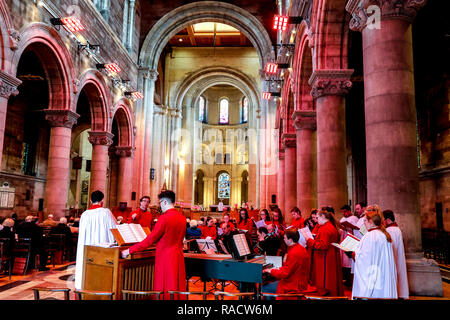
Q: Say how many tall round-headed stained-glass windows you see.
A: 4